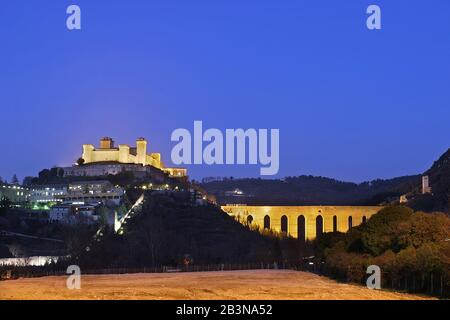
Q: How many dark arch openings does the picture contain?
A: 8